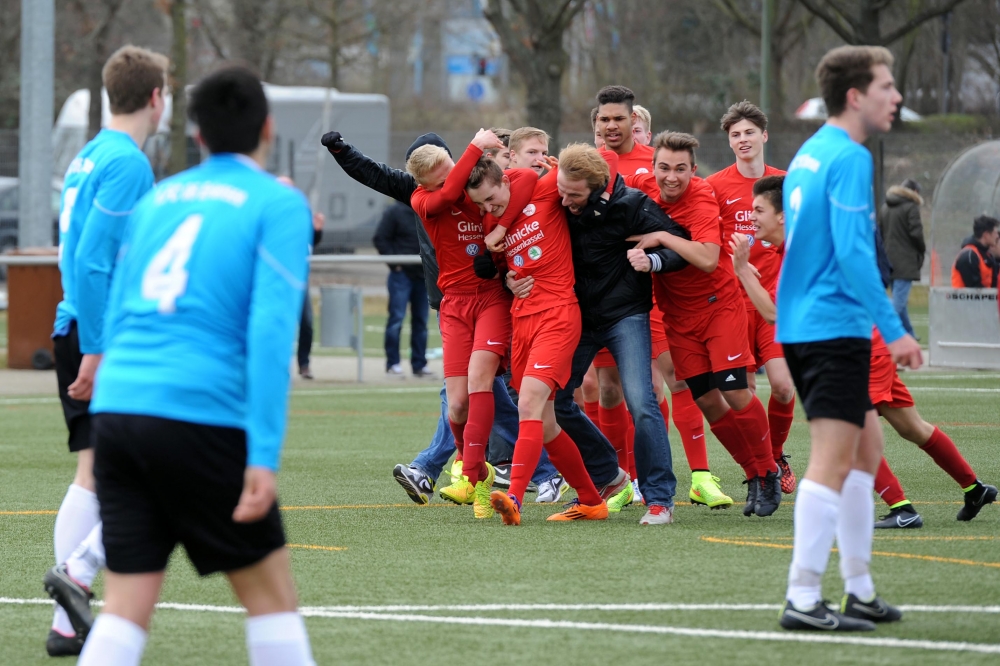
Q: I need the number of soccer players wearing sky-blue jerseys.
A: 3